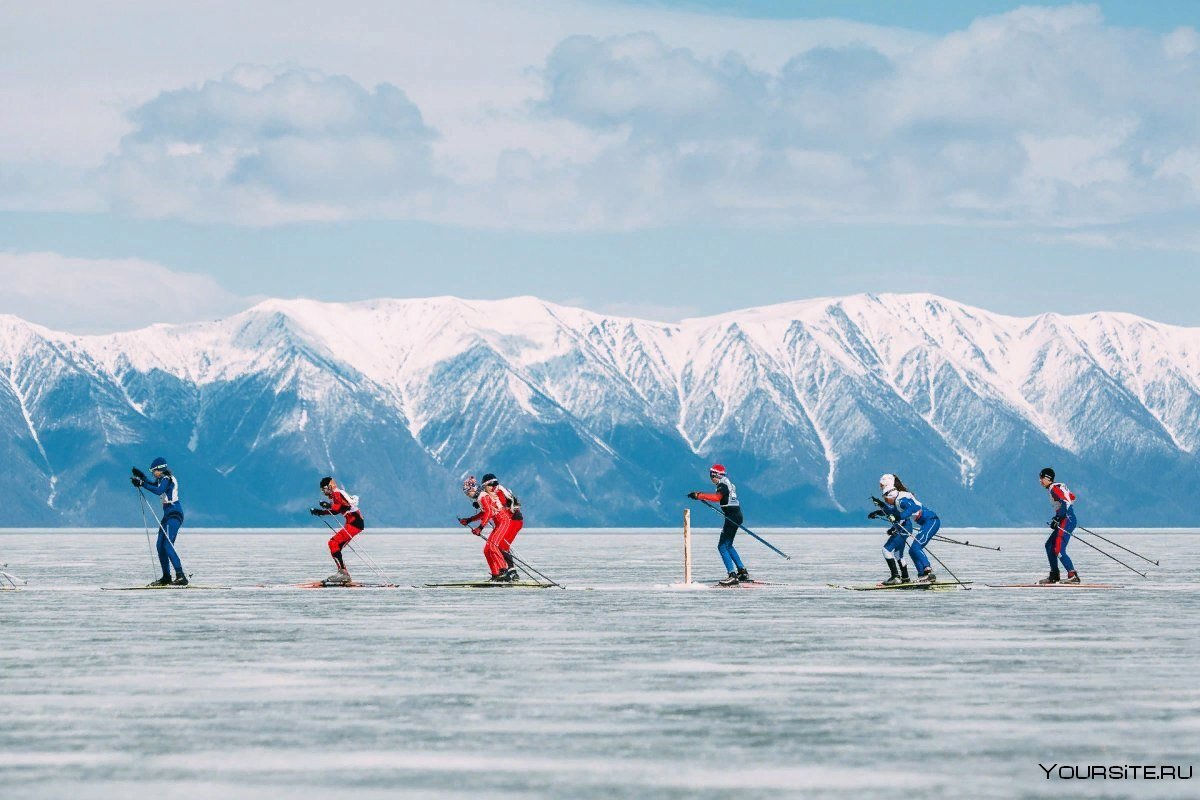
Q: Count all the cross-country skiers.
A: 8